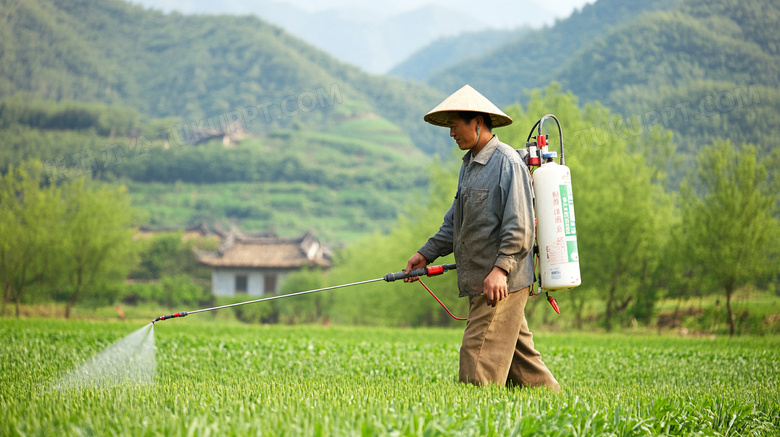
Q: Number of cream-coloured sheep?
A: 0